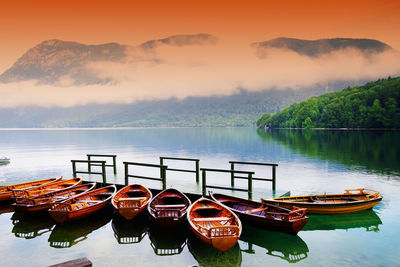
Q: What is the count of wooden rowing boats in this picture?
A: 9